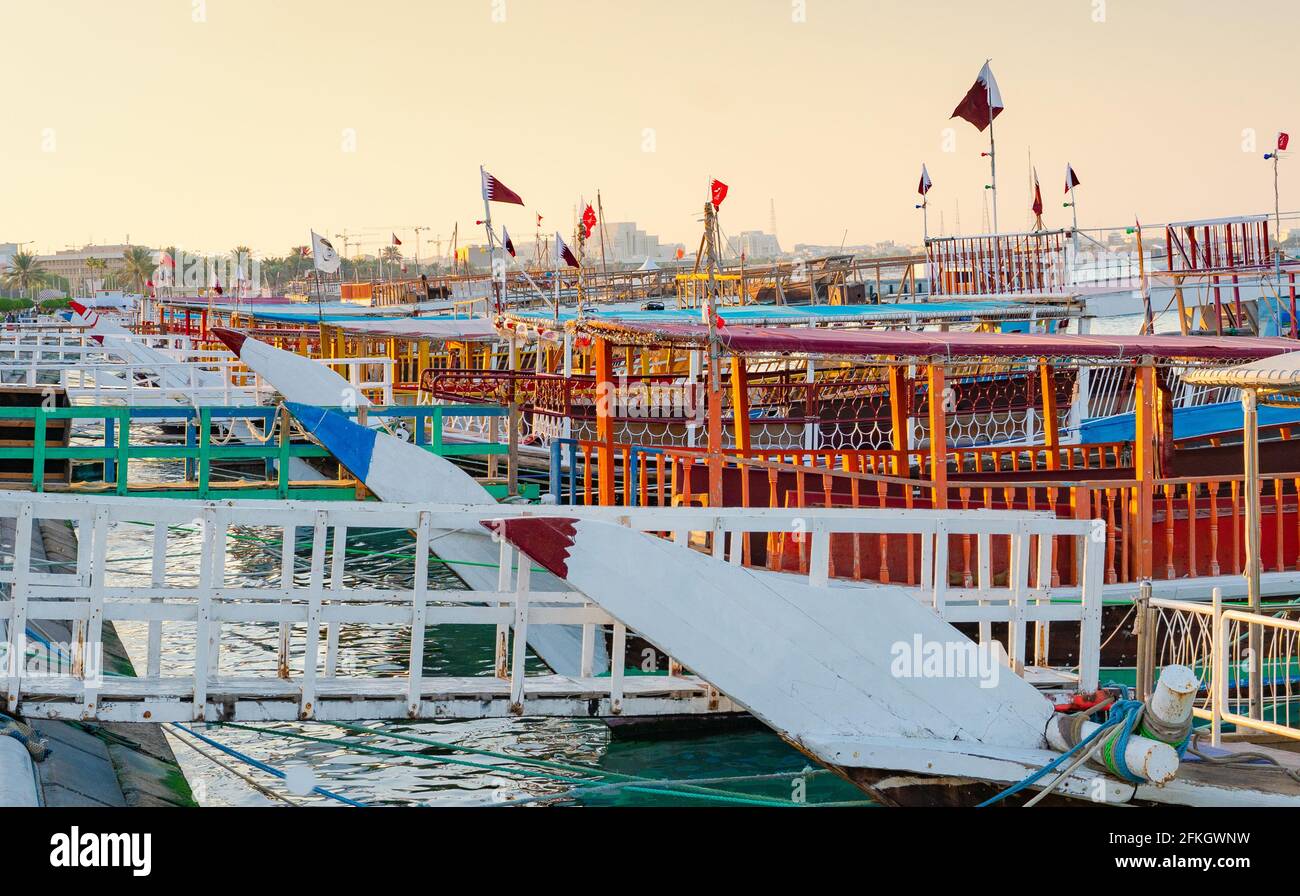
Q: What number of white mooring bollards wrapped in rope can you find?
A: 2